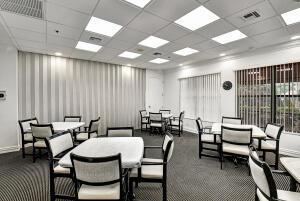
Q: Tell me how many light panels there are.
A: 10